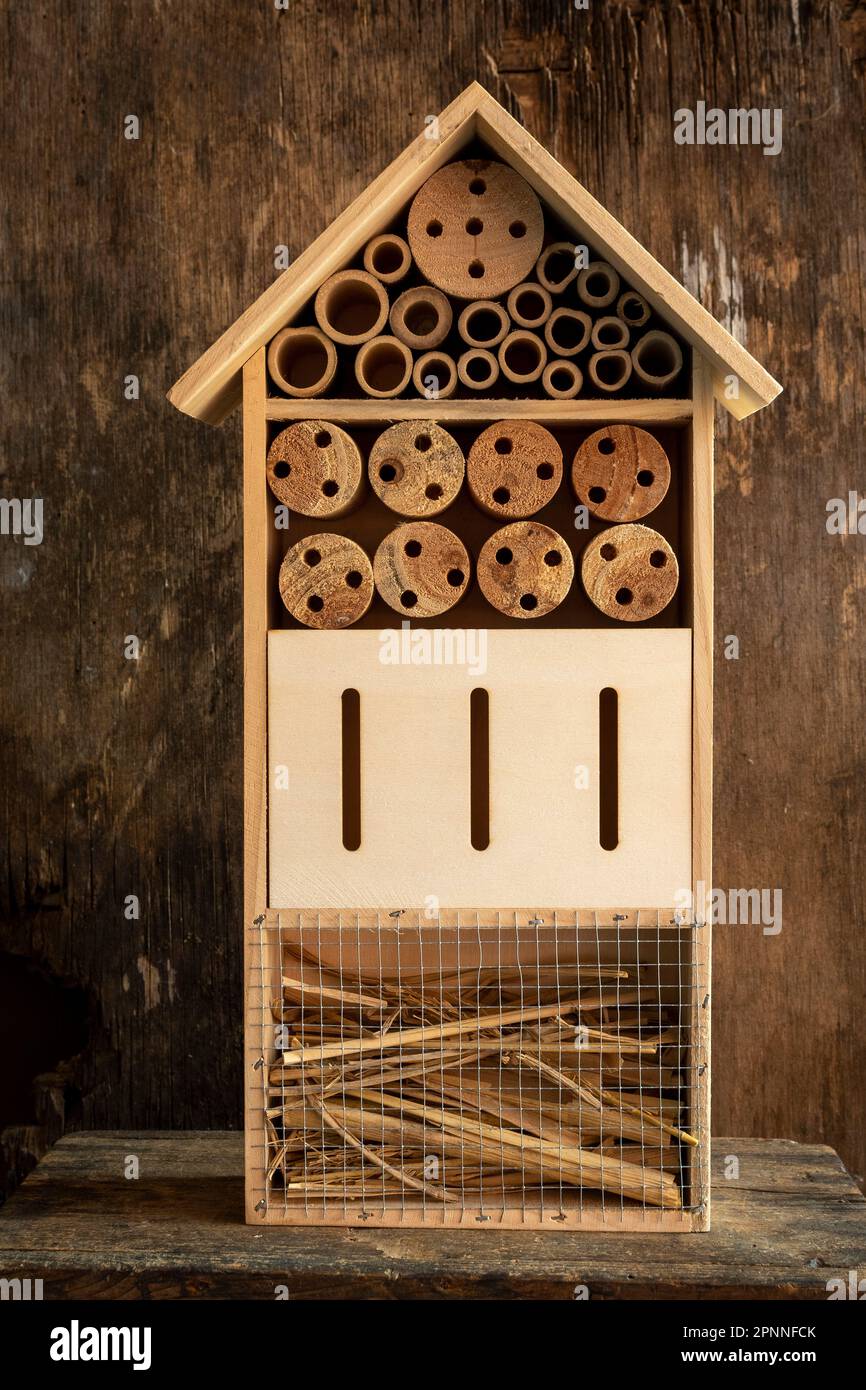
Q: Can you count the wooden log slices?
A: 9